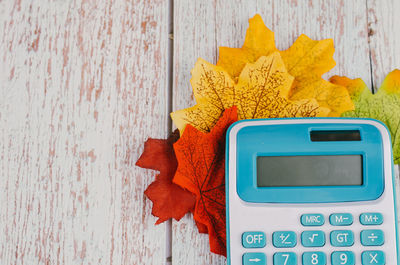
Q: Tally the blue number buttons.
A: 3